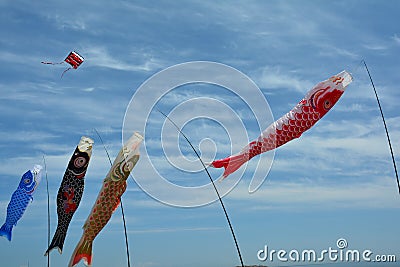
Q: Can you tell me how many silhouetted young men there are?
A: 0